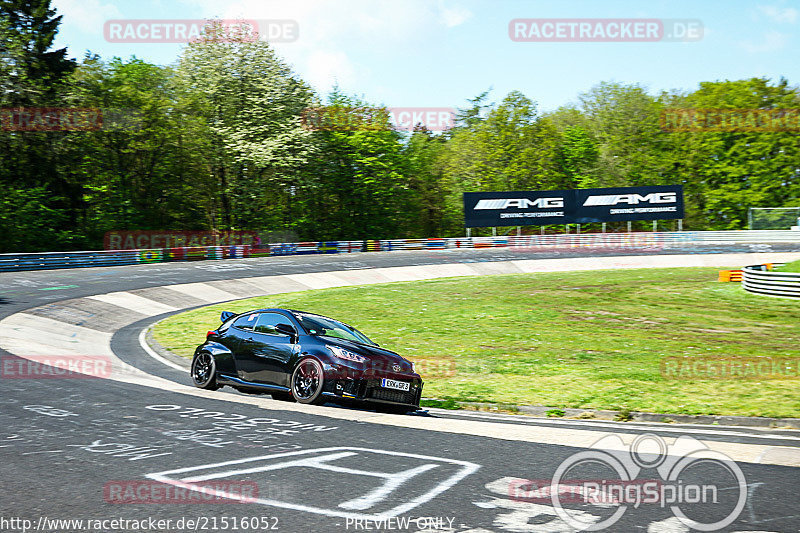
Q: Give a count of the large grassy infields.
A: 1